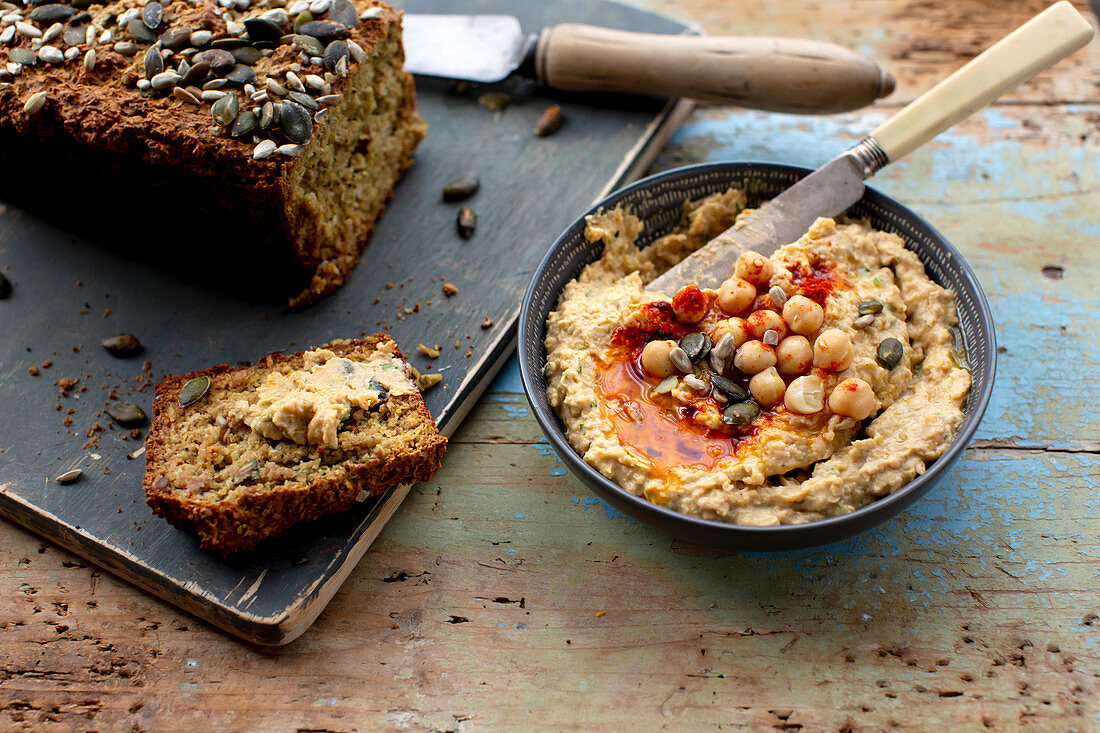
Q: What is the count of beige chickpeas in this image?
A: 13